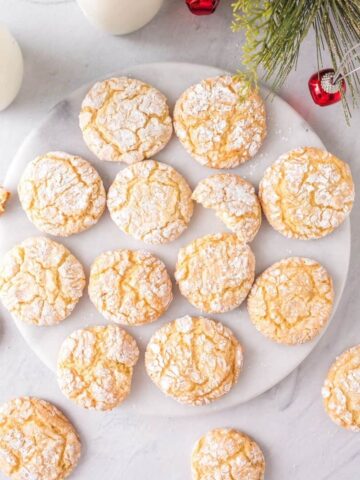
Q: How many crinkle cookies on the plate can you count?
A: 12